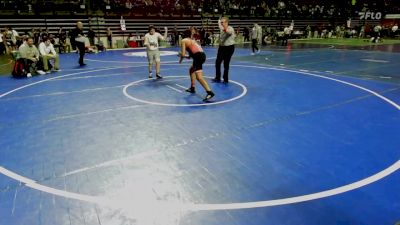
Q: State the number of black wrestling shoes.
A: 4